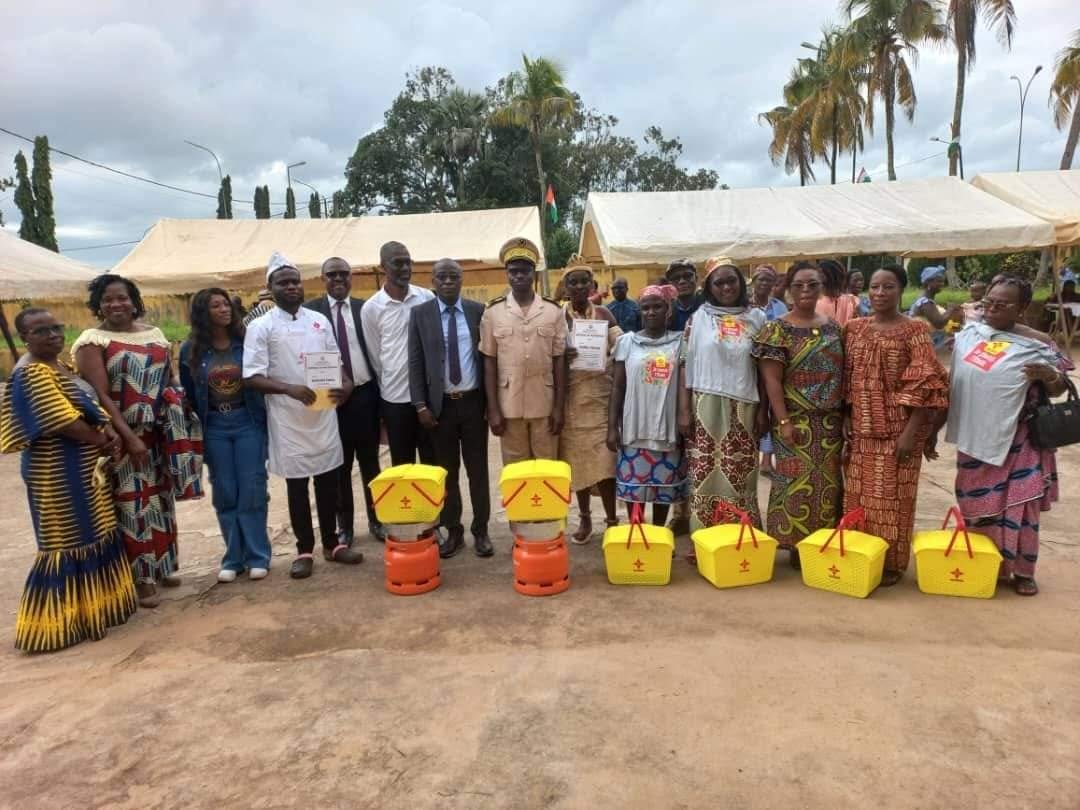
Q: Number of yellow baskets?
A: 6